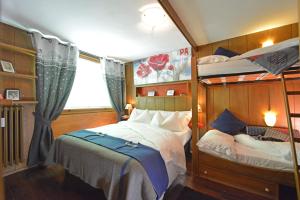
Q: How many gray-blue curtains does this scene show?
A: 2